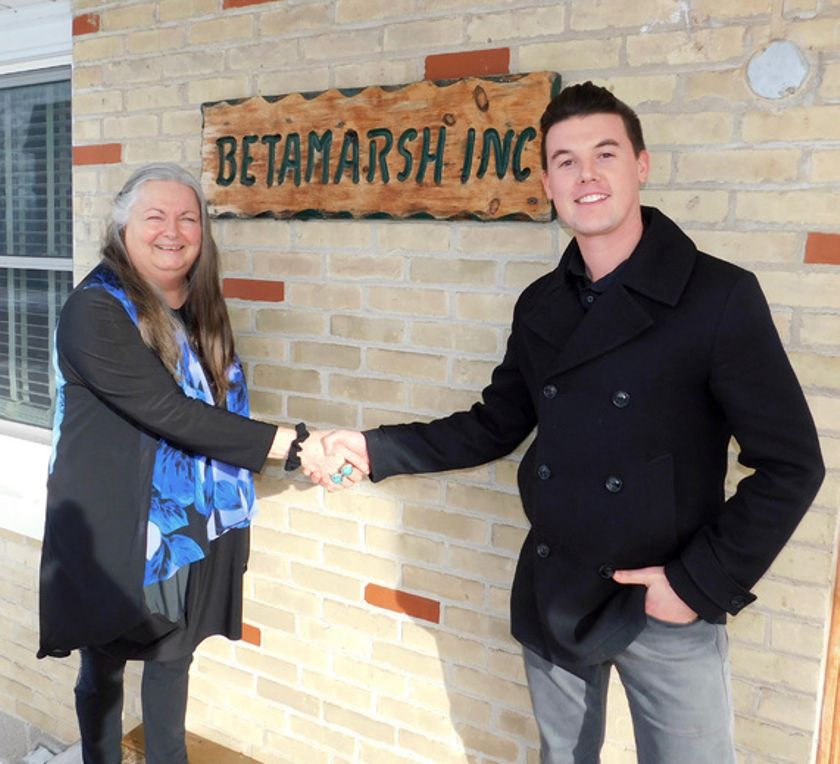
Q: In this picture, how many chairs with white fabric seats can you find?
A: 0